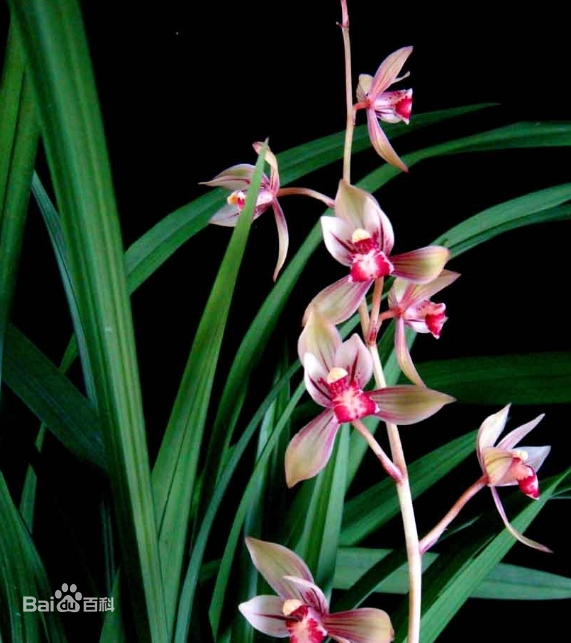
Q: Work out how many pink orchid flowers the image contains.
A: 7